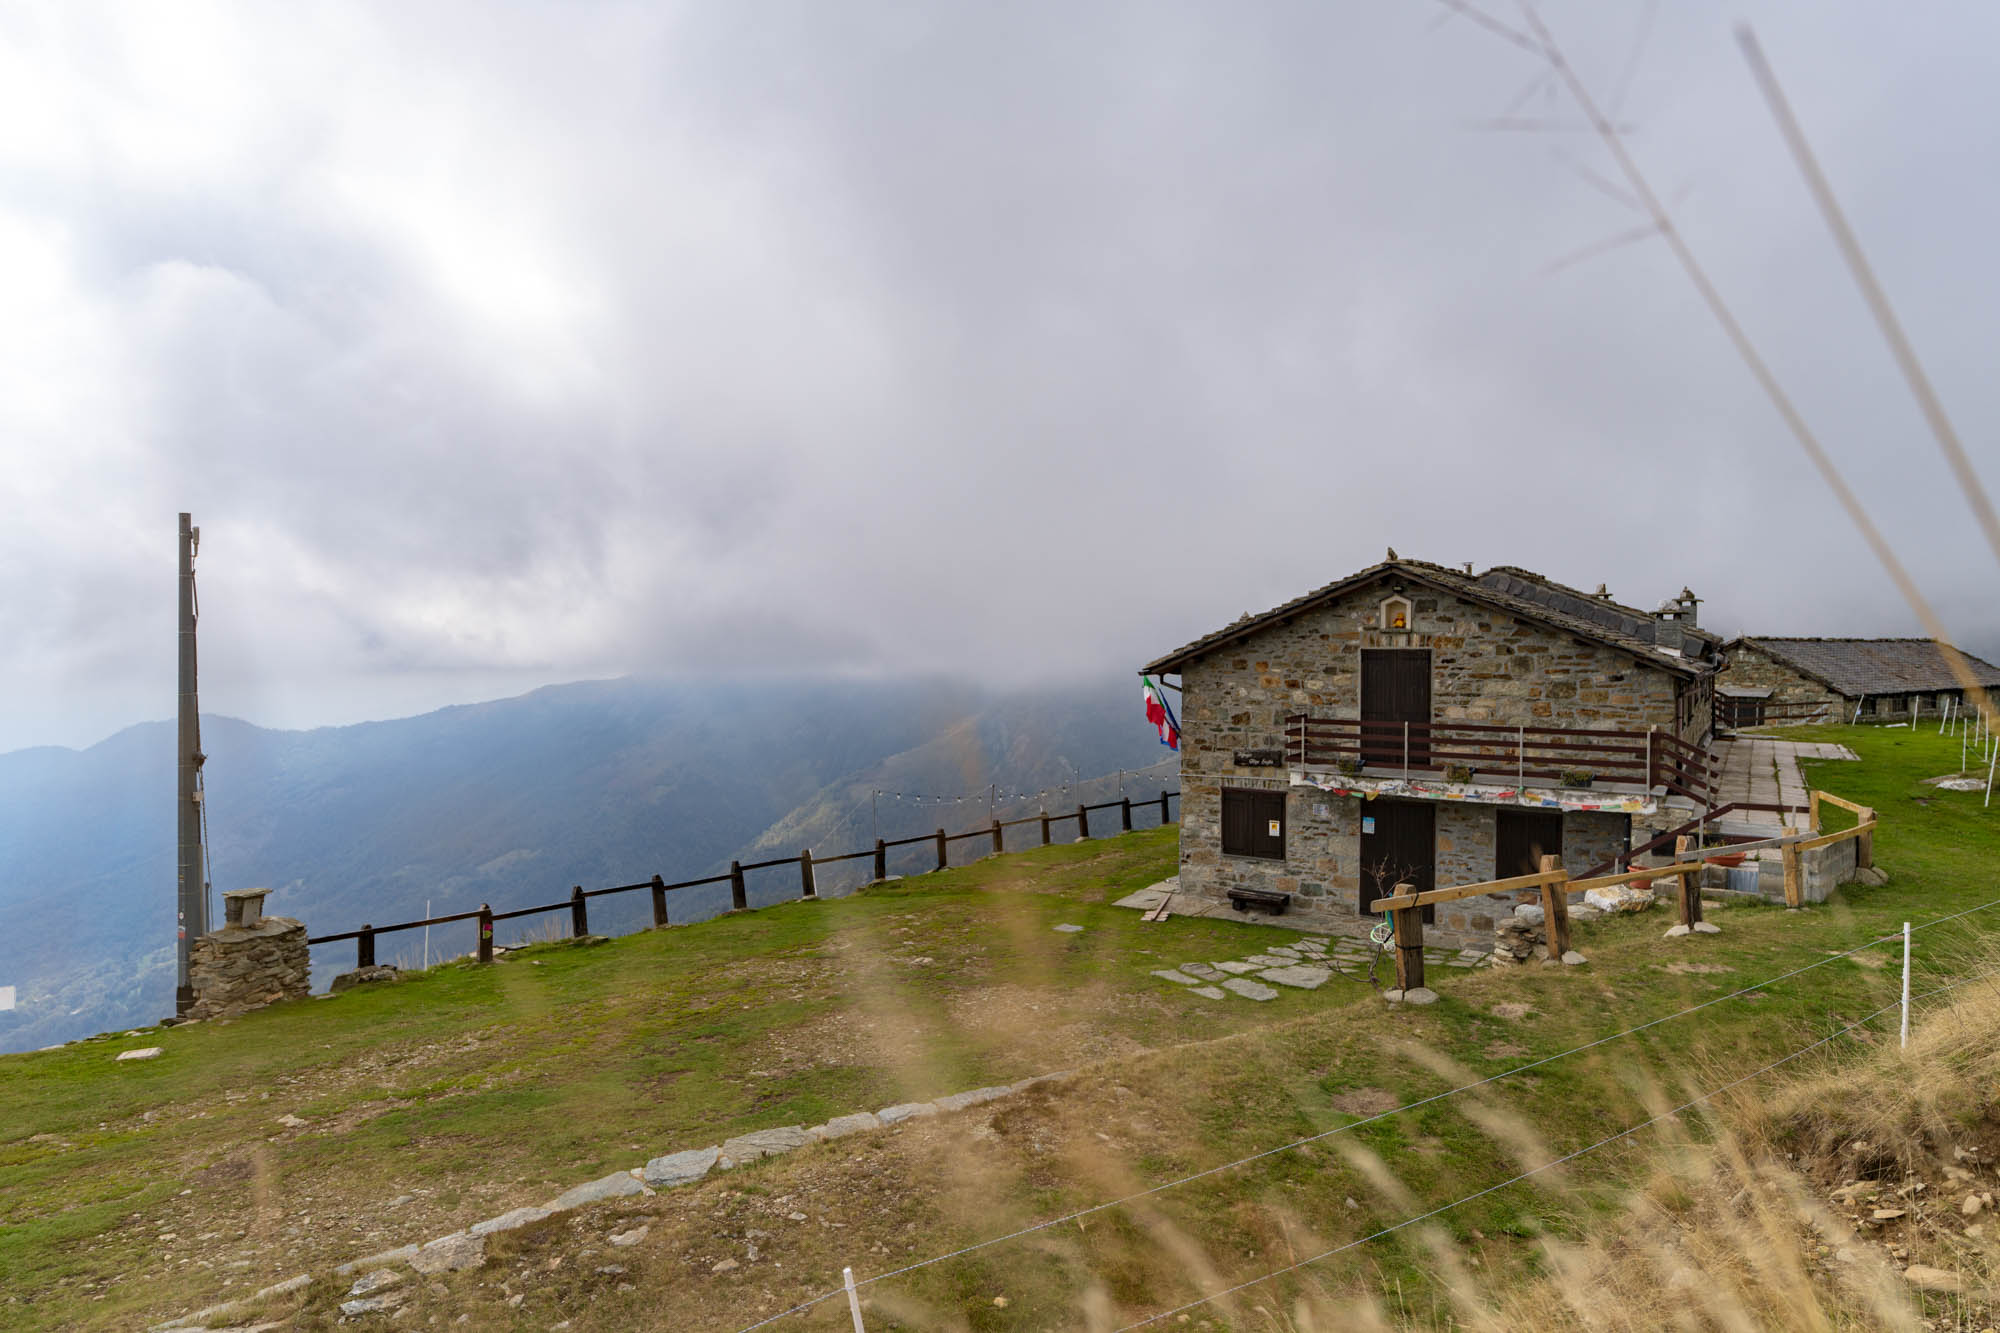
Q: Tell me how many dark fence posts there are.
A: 13